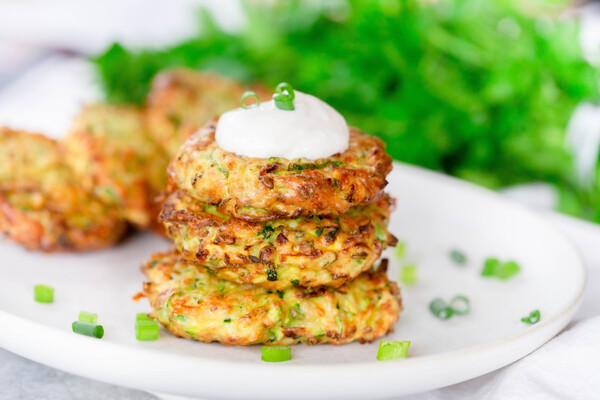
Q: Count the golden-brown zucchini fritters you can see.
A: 6